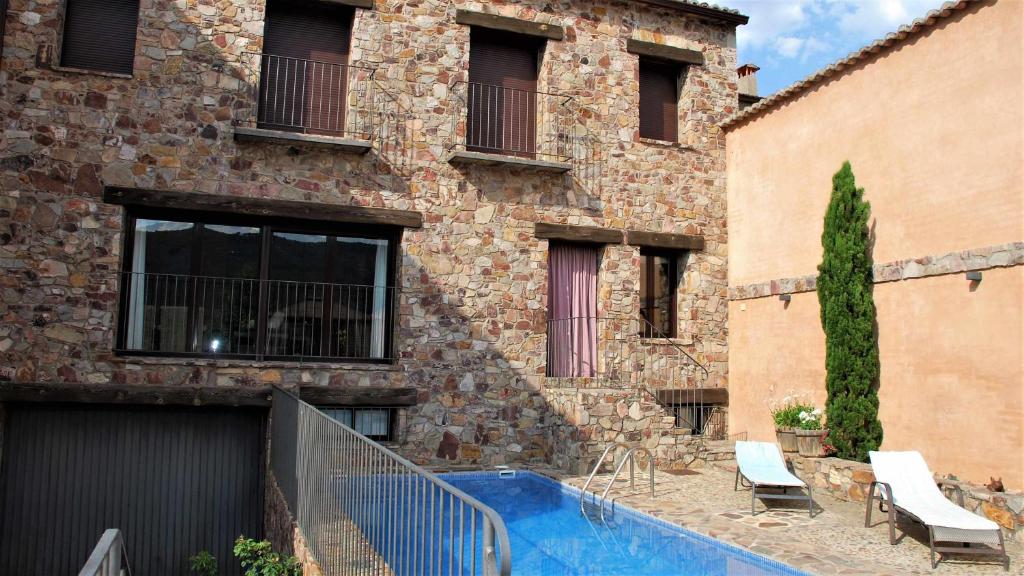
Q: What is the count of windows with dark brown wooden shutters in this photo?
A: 4